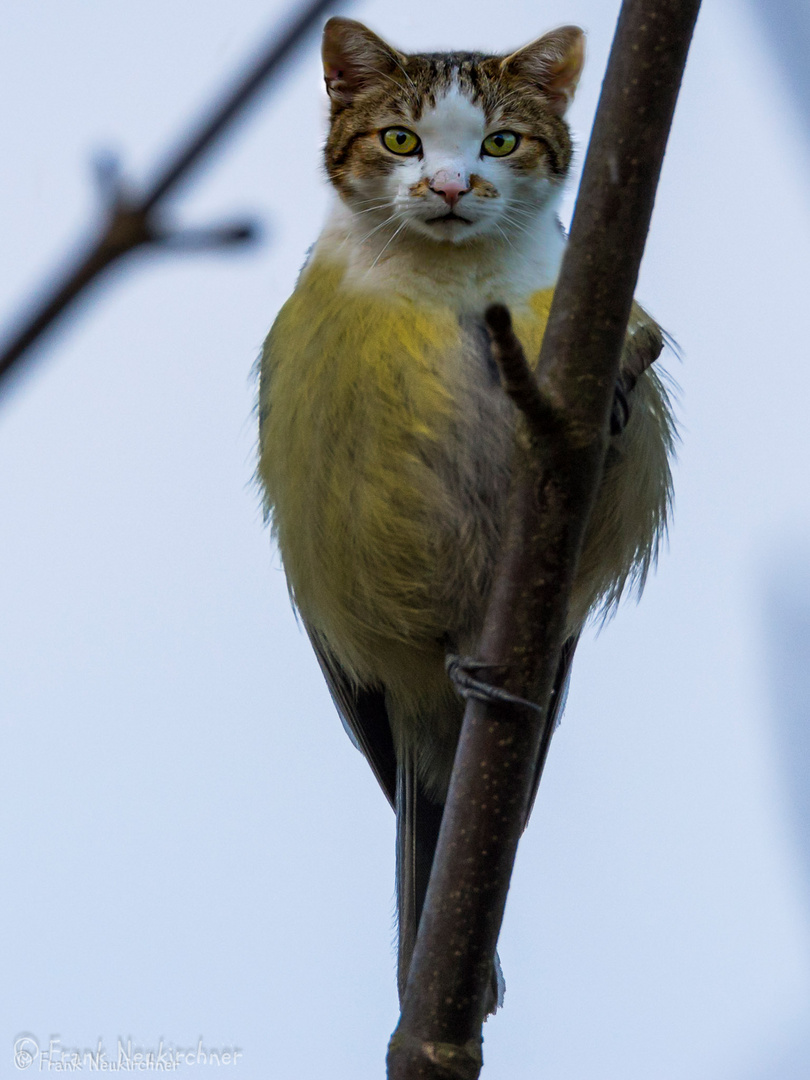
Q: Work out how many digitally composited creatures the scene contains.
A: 1